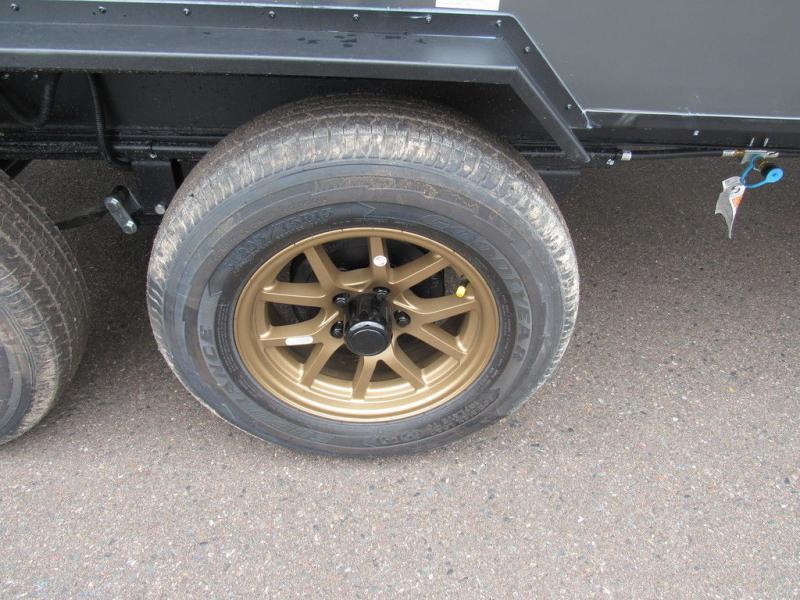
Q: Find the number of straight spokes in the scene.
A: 10